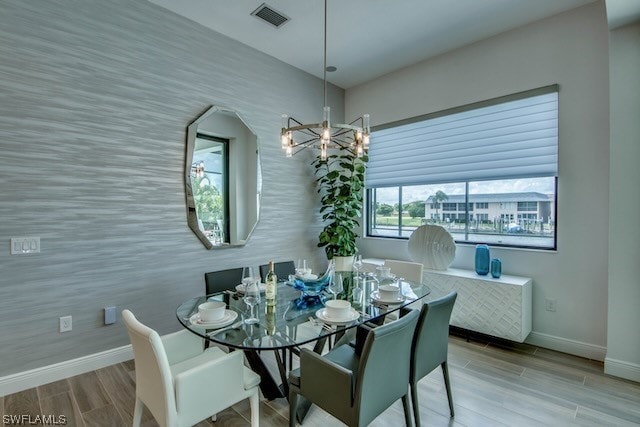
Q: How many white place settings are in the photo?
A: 6